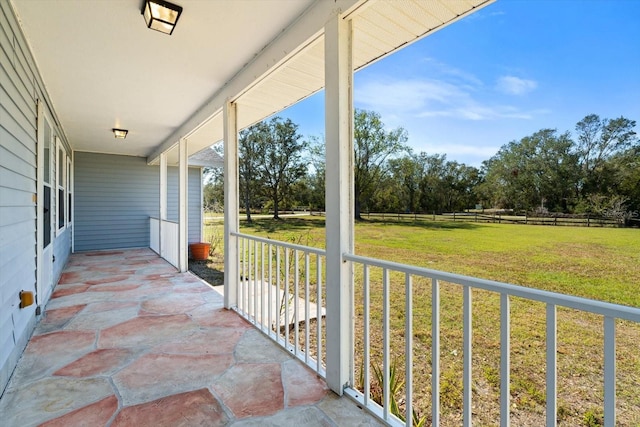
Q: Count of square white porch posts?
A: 4